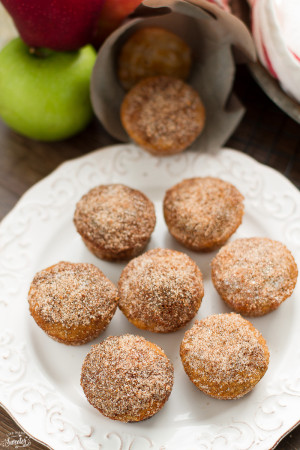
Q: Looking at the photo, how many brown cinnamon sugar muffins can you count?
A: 9